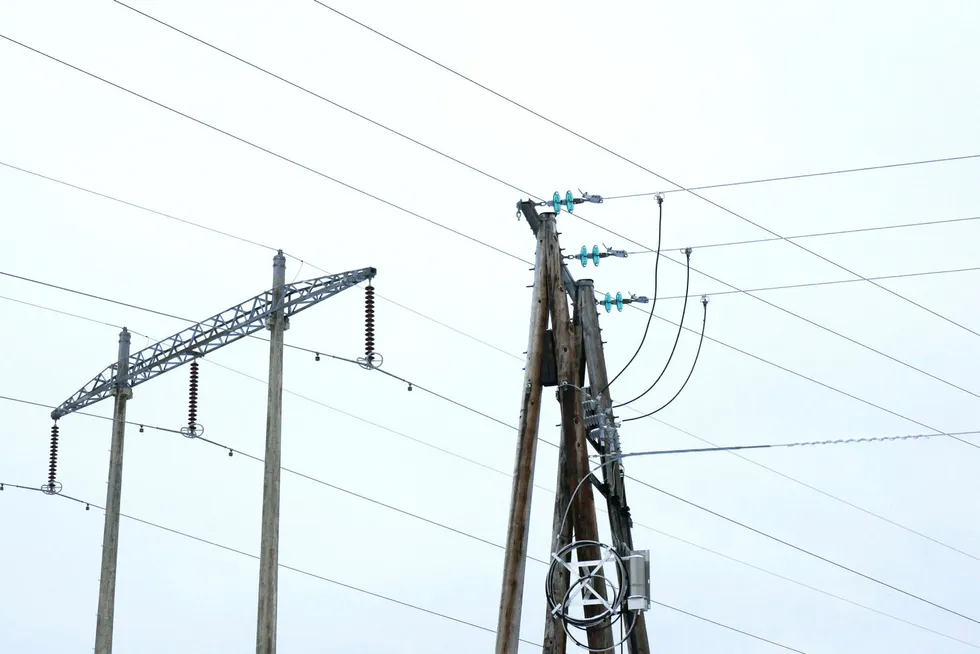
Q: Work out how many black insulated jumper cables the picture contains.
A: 3